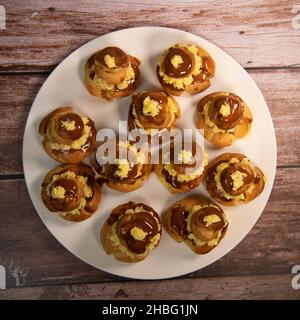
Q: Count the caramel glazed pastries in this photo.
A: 11